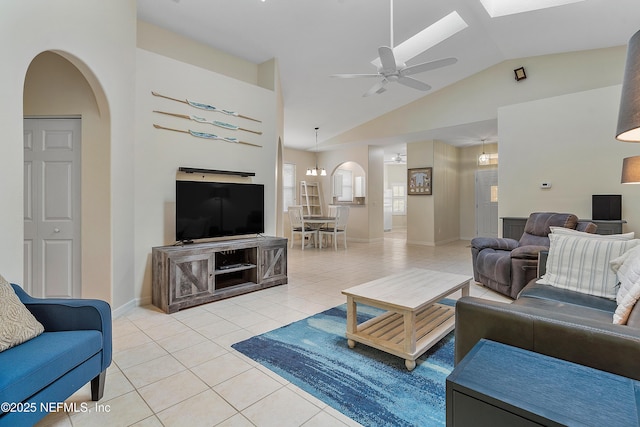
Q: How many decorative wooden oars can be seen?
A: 3